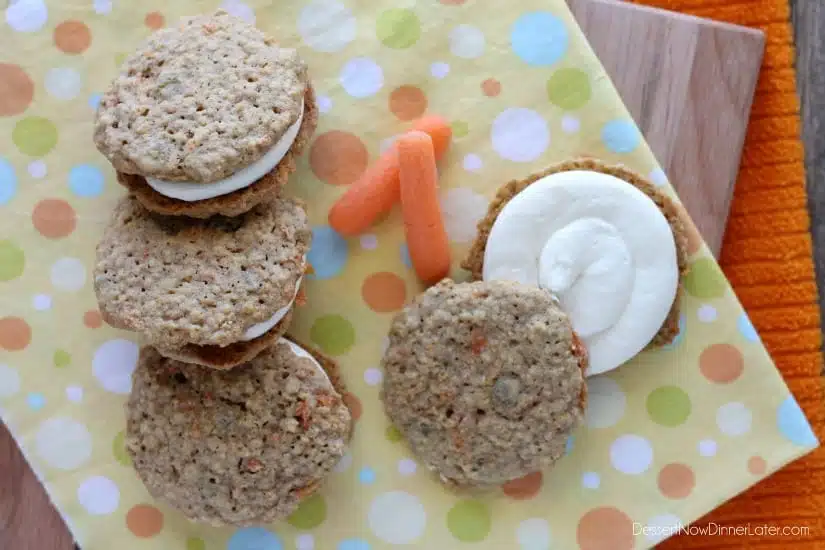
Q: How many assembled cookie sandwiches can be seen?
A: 3